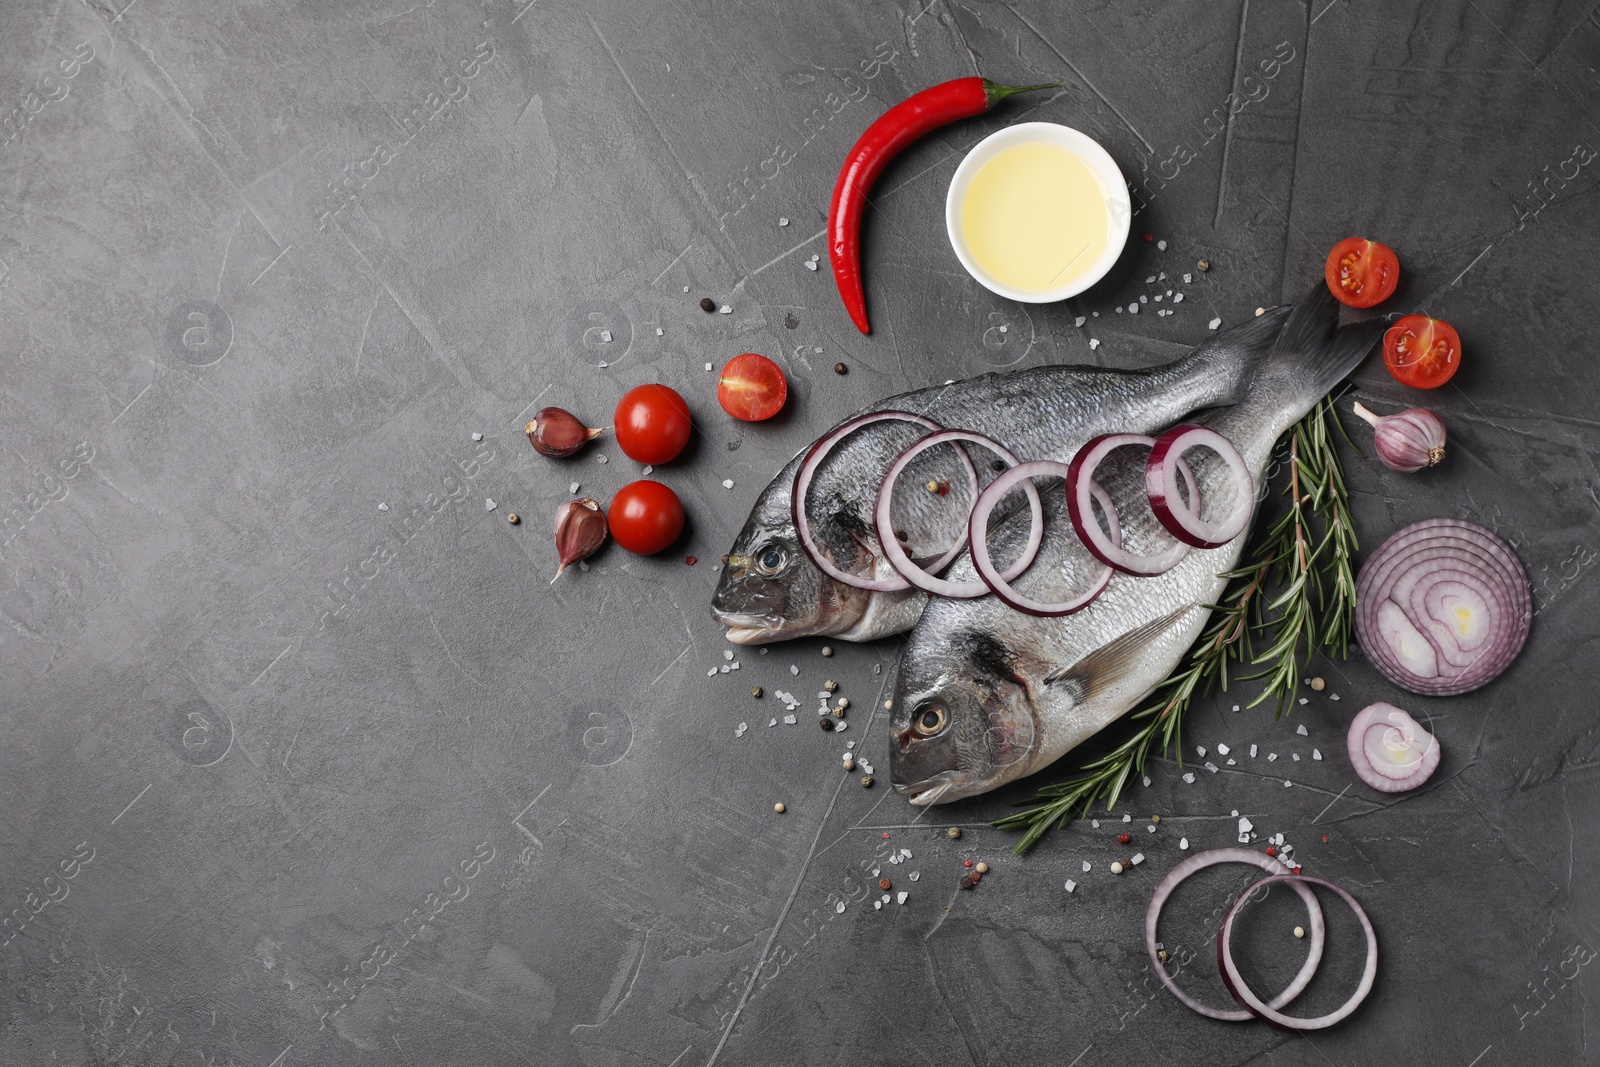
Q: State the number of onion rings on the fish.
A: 5